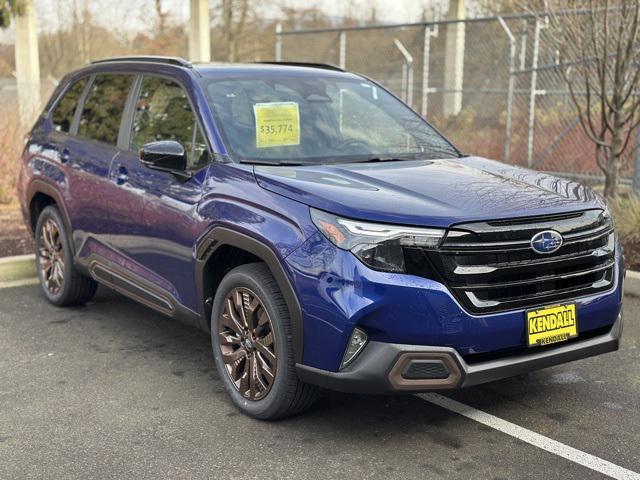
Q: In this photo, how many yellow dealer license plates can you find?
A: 1